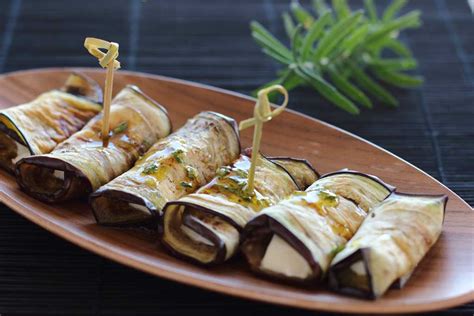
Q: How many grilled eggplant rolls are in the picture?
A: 6